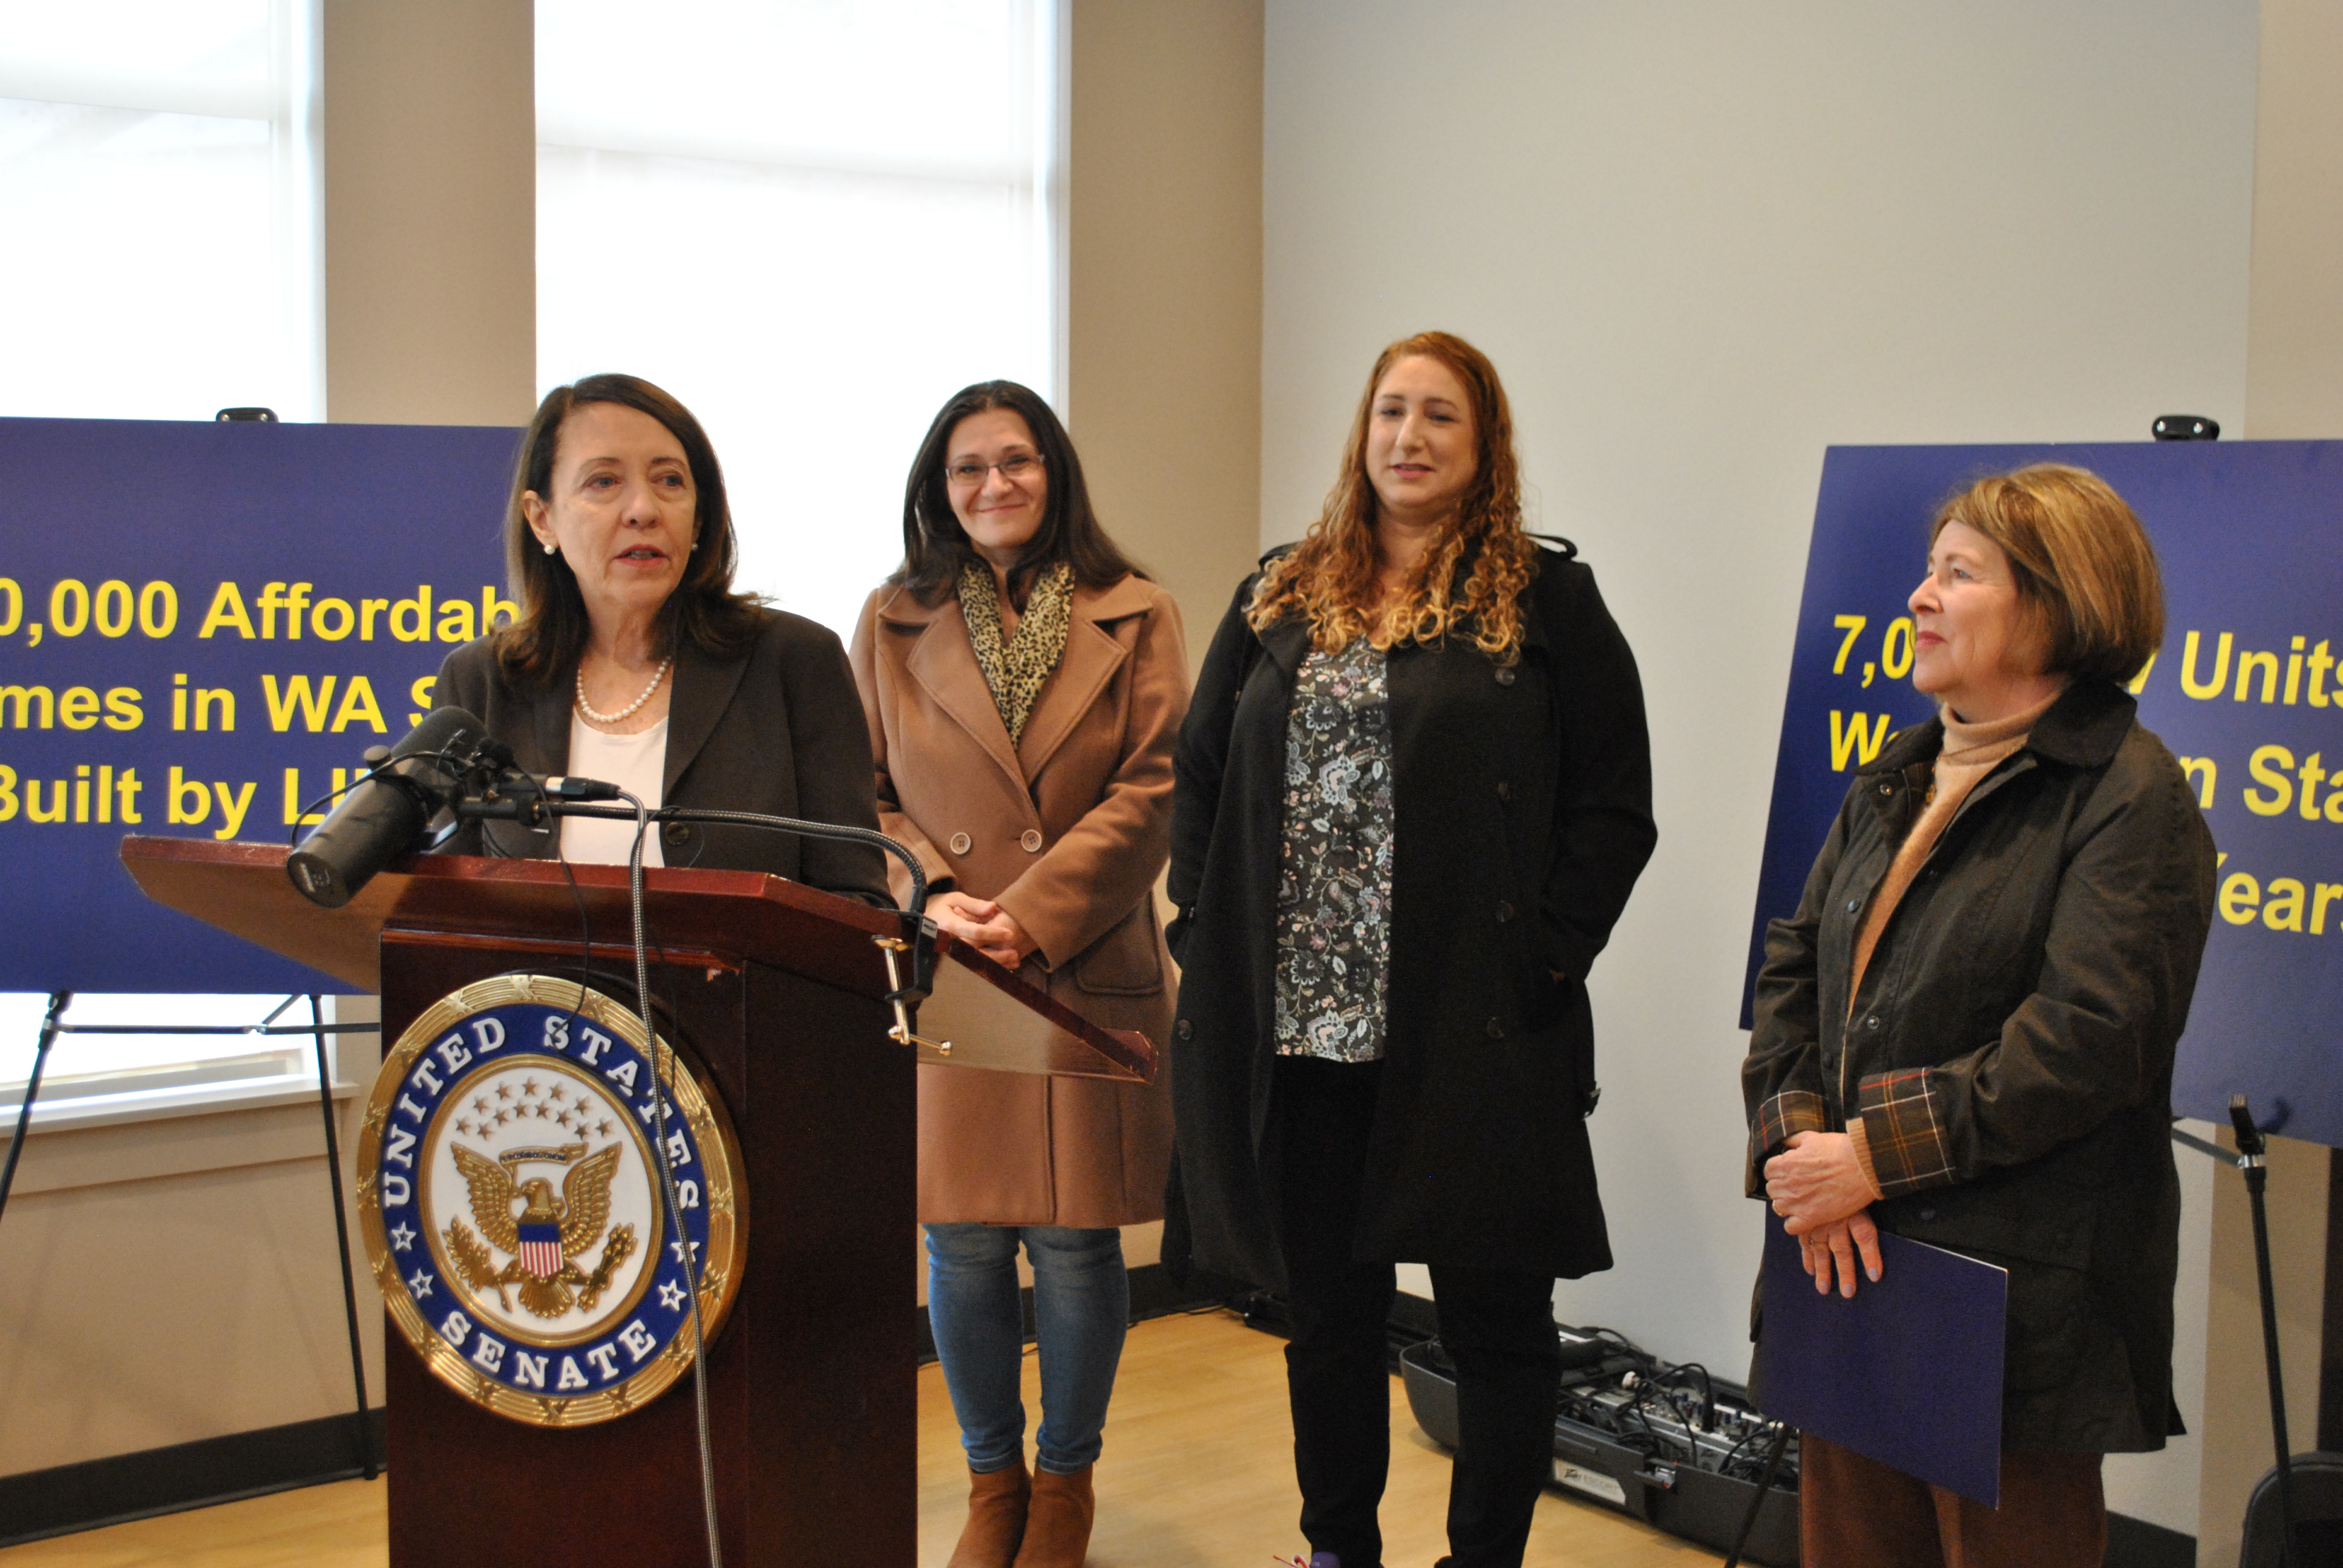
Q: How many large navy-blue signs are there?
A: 2